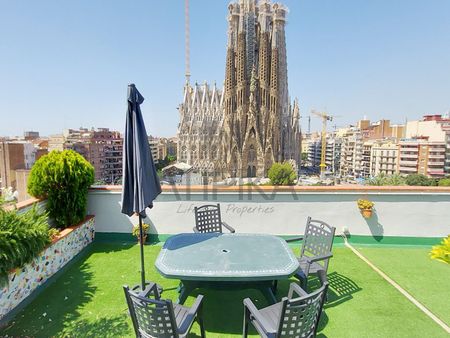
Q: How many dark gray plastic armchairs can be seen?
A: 4